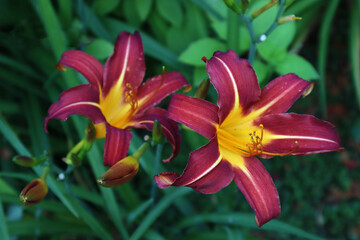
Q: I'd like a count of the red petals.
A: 12